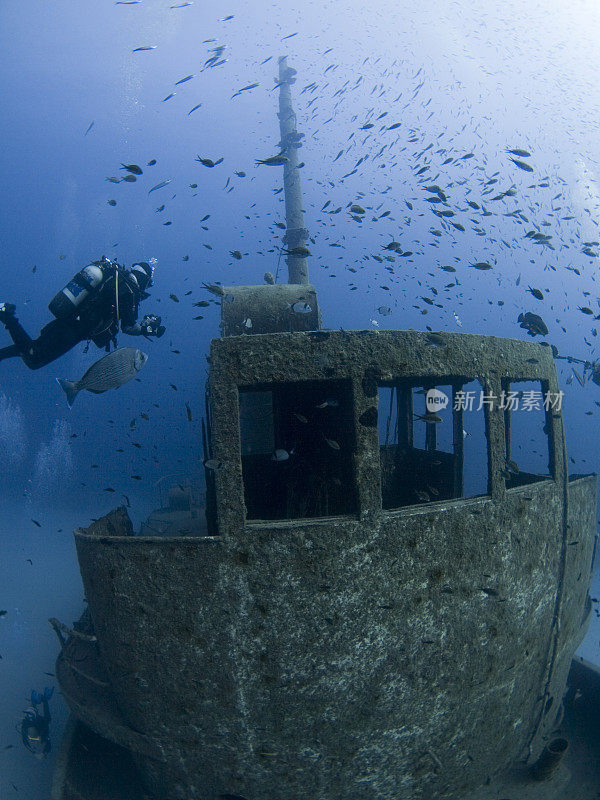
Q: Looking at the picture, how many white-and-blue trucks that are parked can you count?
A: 0